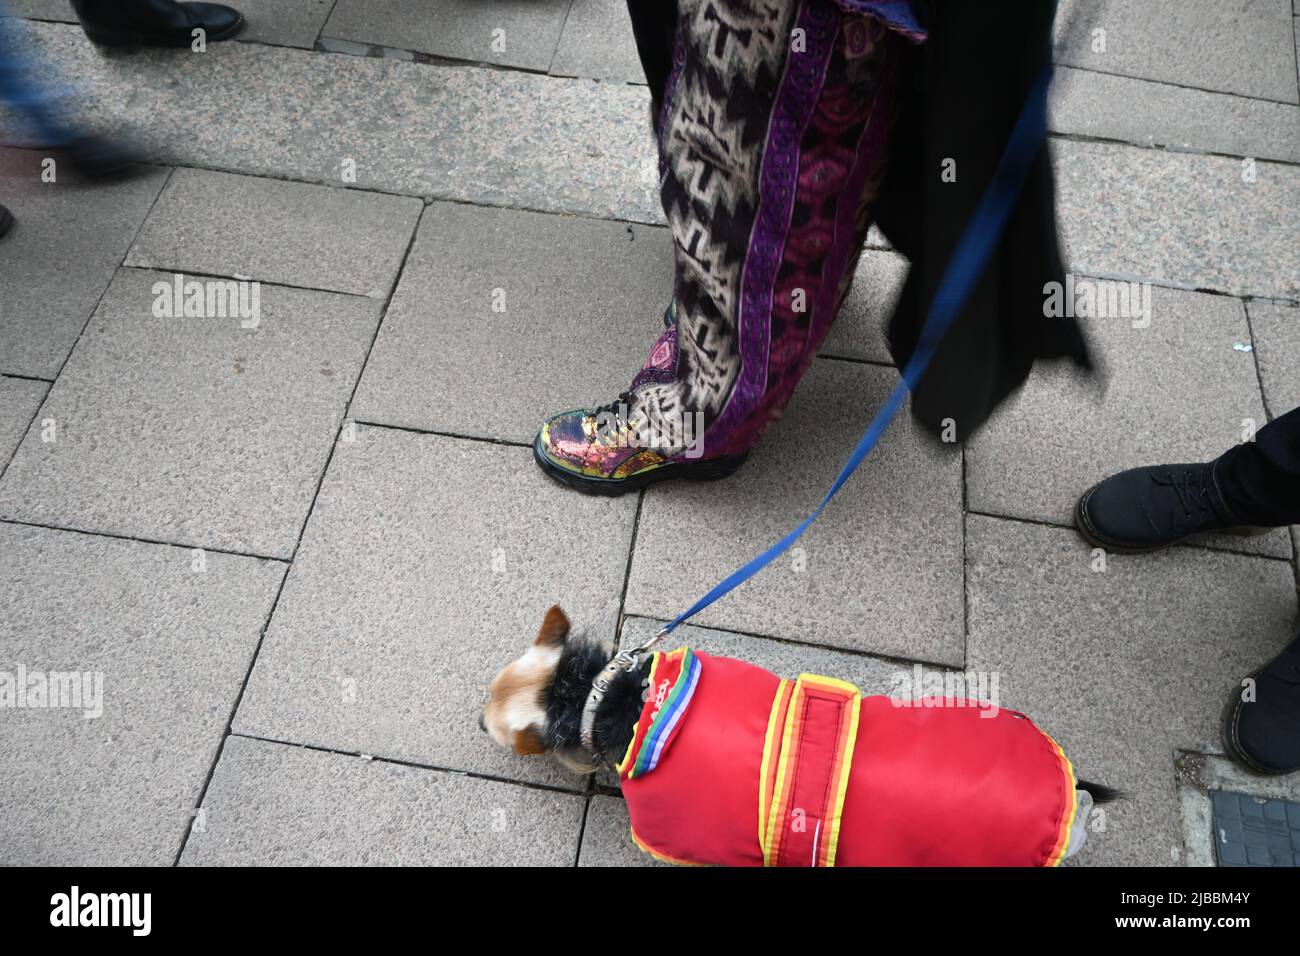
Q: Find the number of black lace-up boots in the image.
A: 2